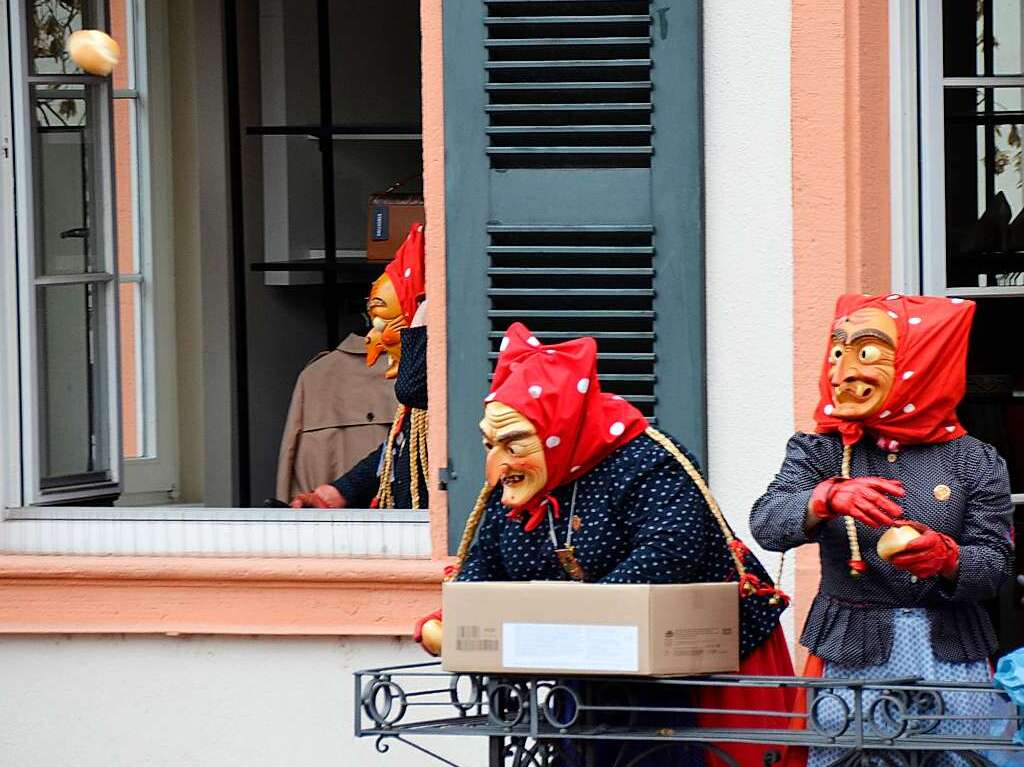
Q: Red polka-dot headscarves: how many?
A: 3